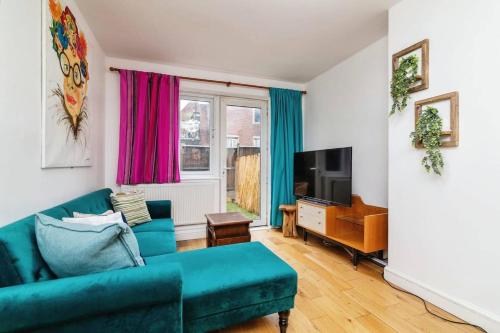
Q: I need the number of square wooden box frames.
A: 2